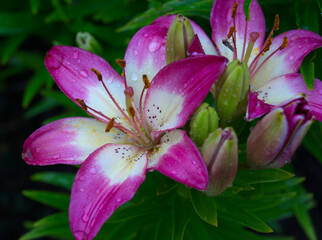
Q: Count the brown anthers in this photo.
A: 11